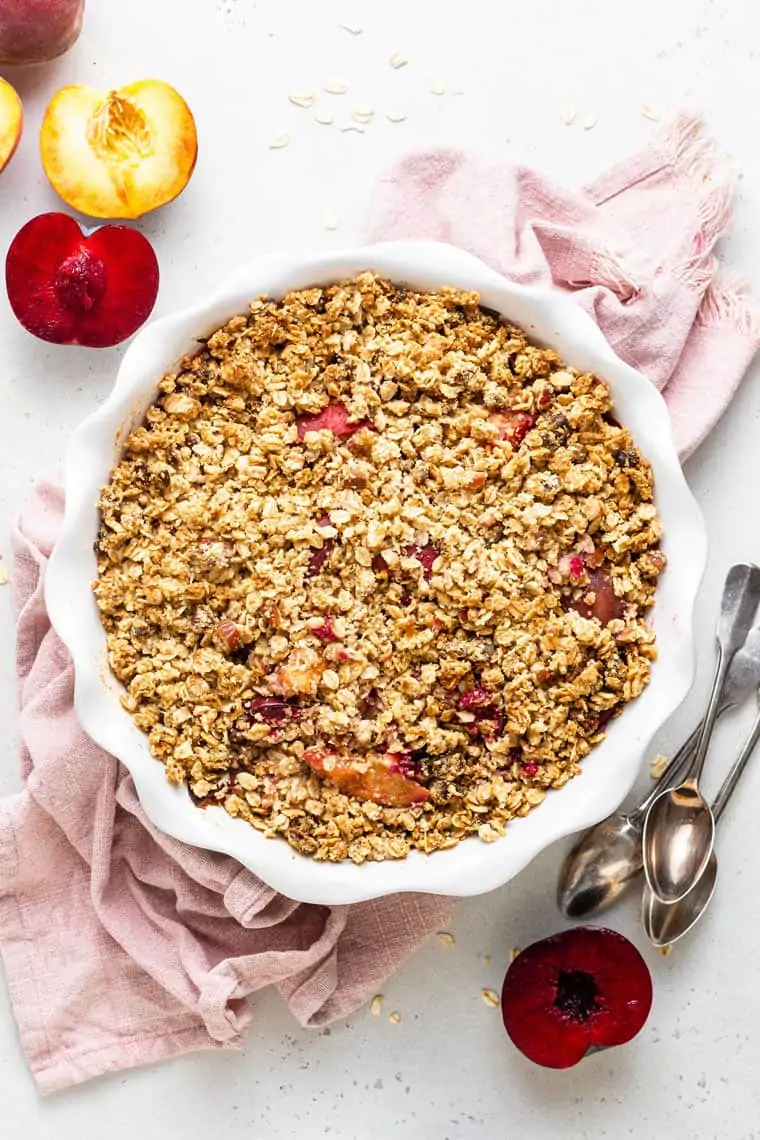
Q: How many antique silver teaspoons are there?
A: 3